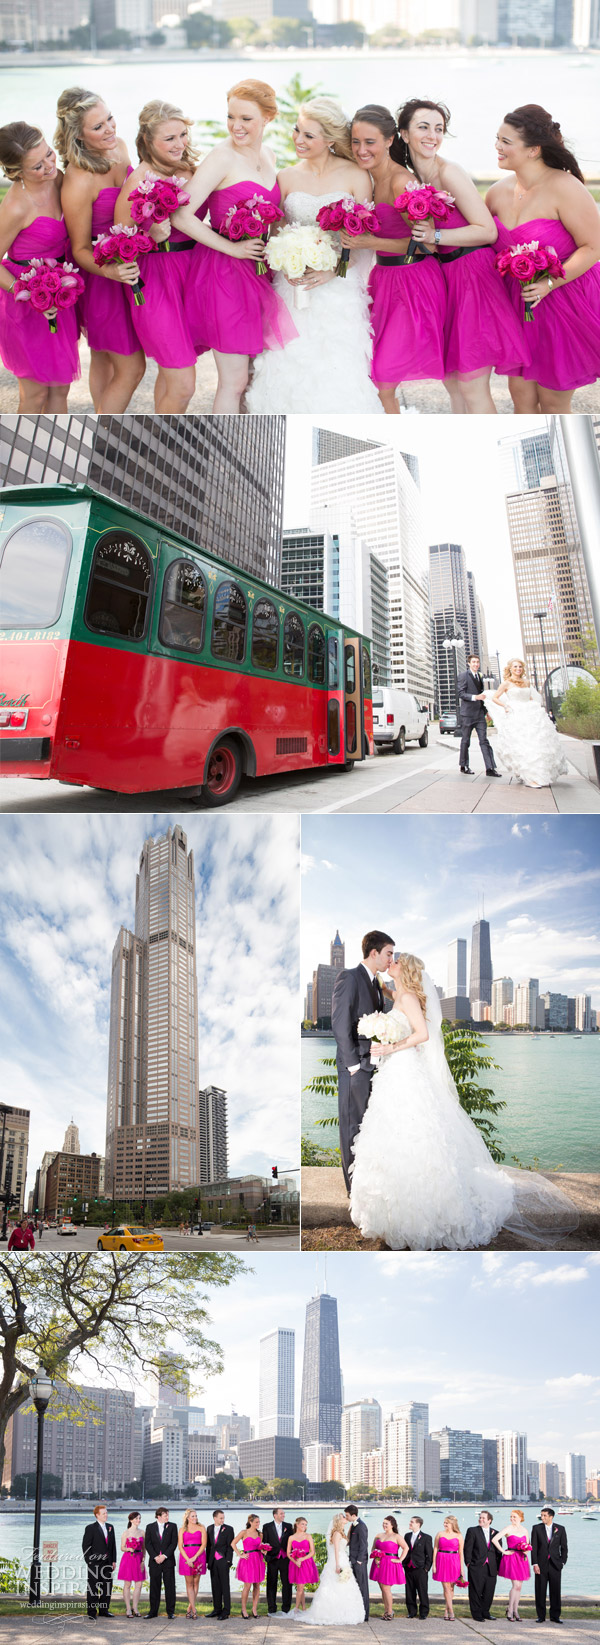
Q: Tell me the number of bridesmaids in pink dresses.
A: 7